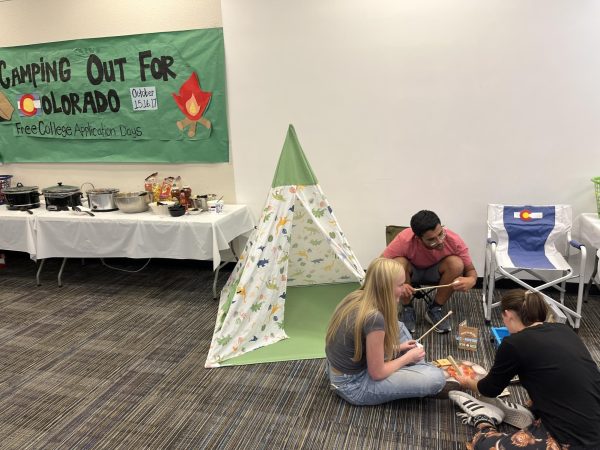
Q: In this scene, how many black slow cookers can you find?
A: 2